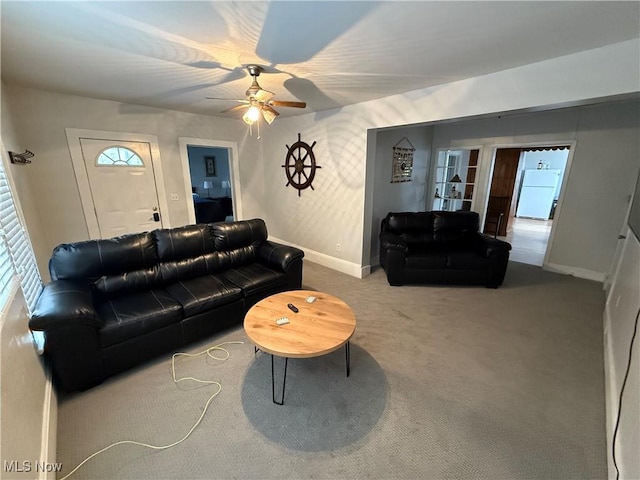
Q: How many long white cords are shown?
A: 1